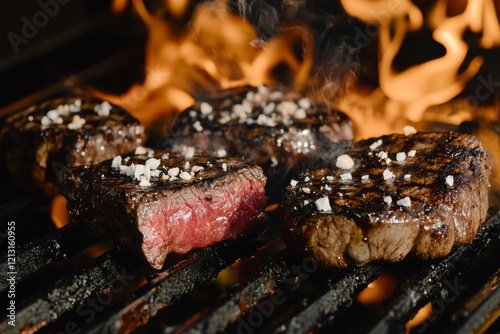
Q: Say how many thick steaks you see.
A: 4